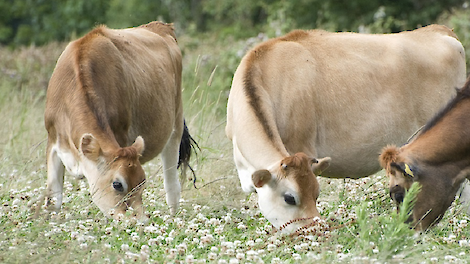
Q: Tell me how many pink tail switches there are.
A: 0